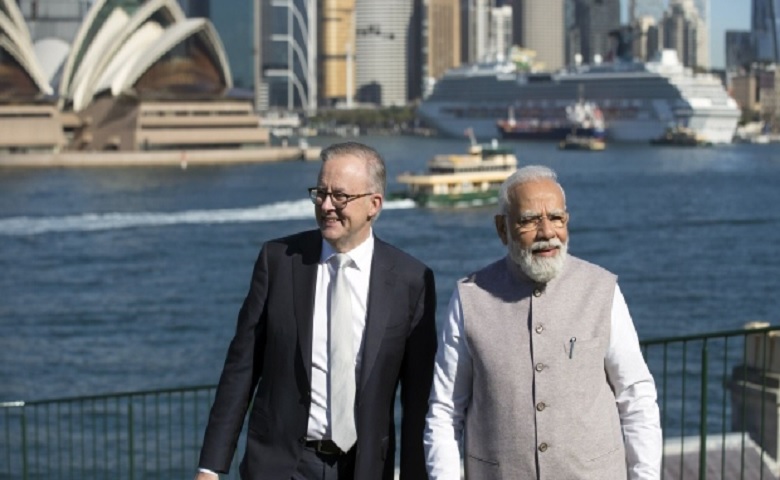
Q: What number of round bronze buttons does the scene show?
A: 5